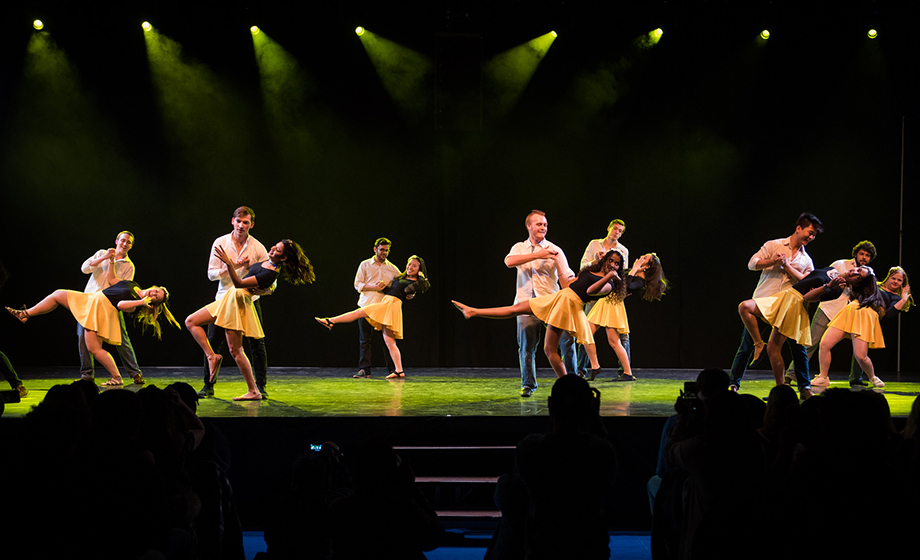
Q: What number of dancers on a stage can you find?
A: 14